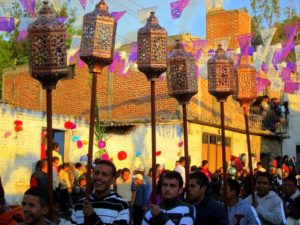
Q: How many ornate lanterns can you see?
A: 6